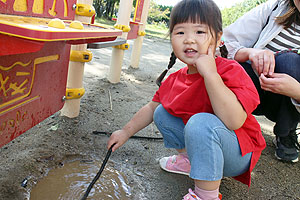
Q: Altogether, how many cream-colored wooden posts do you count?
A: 3